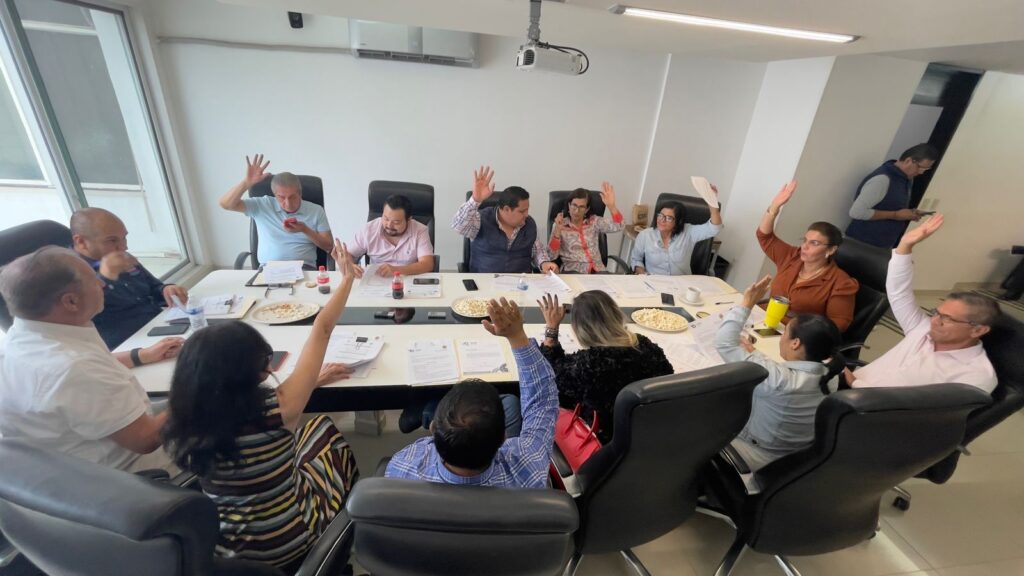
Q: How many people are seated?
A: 13